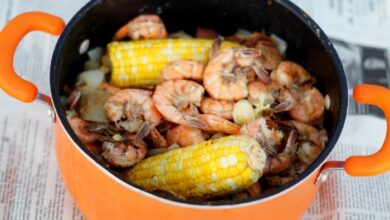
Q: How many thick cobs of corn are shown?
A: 2